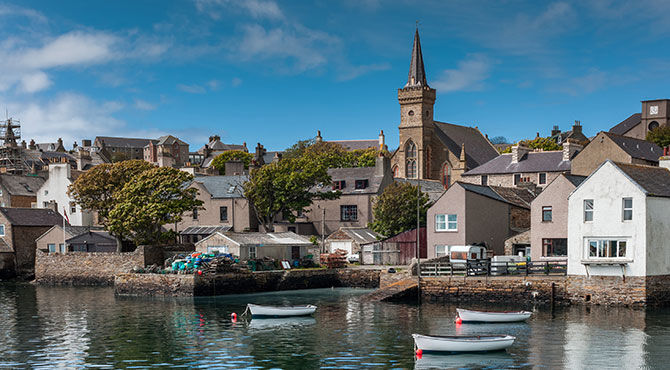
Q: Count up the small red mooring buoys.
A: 3